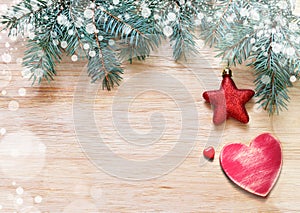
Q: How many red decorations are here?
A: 3